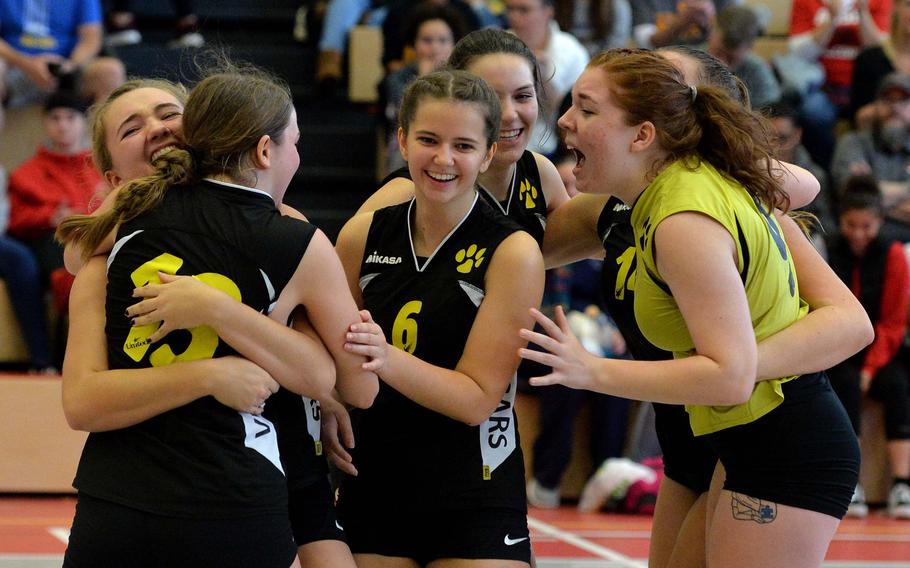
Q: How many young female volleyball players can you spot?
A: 6